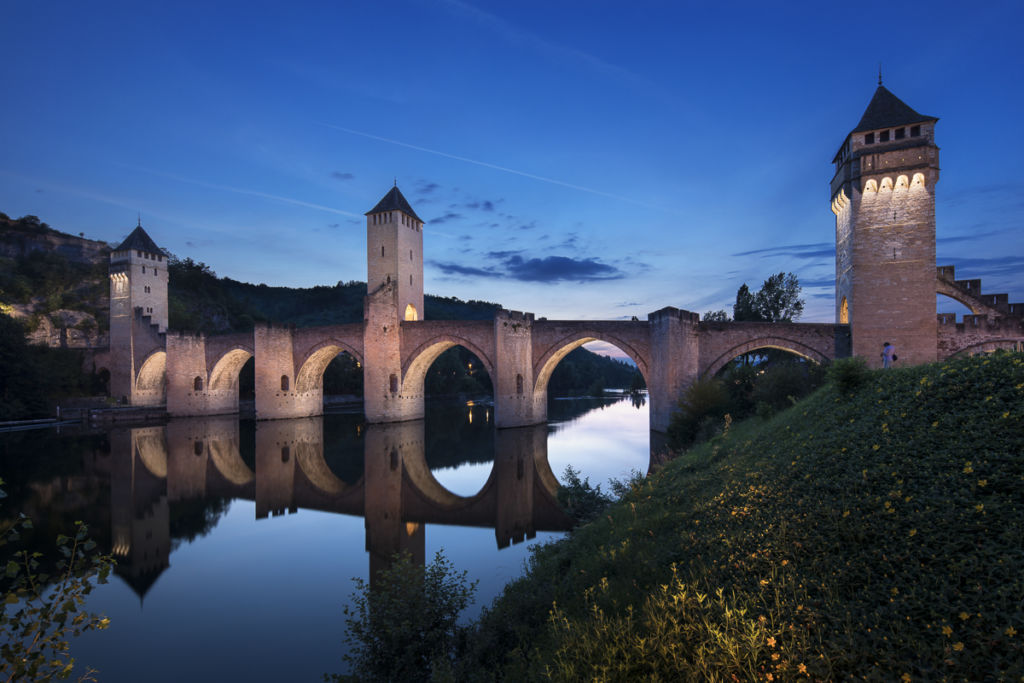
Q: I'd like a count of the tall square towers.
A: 3